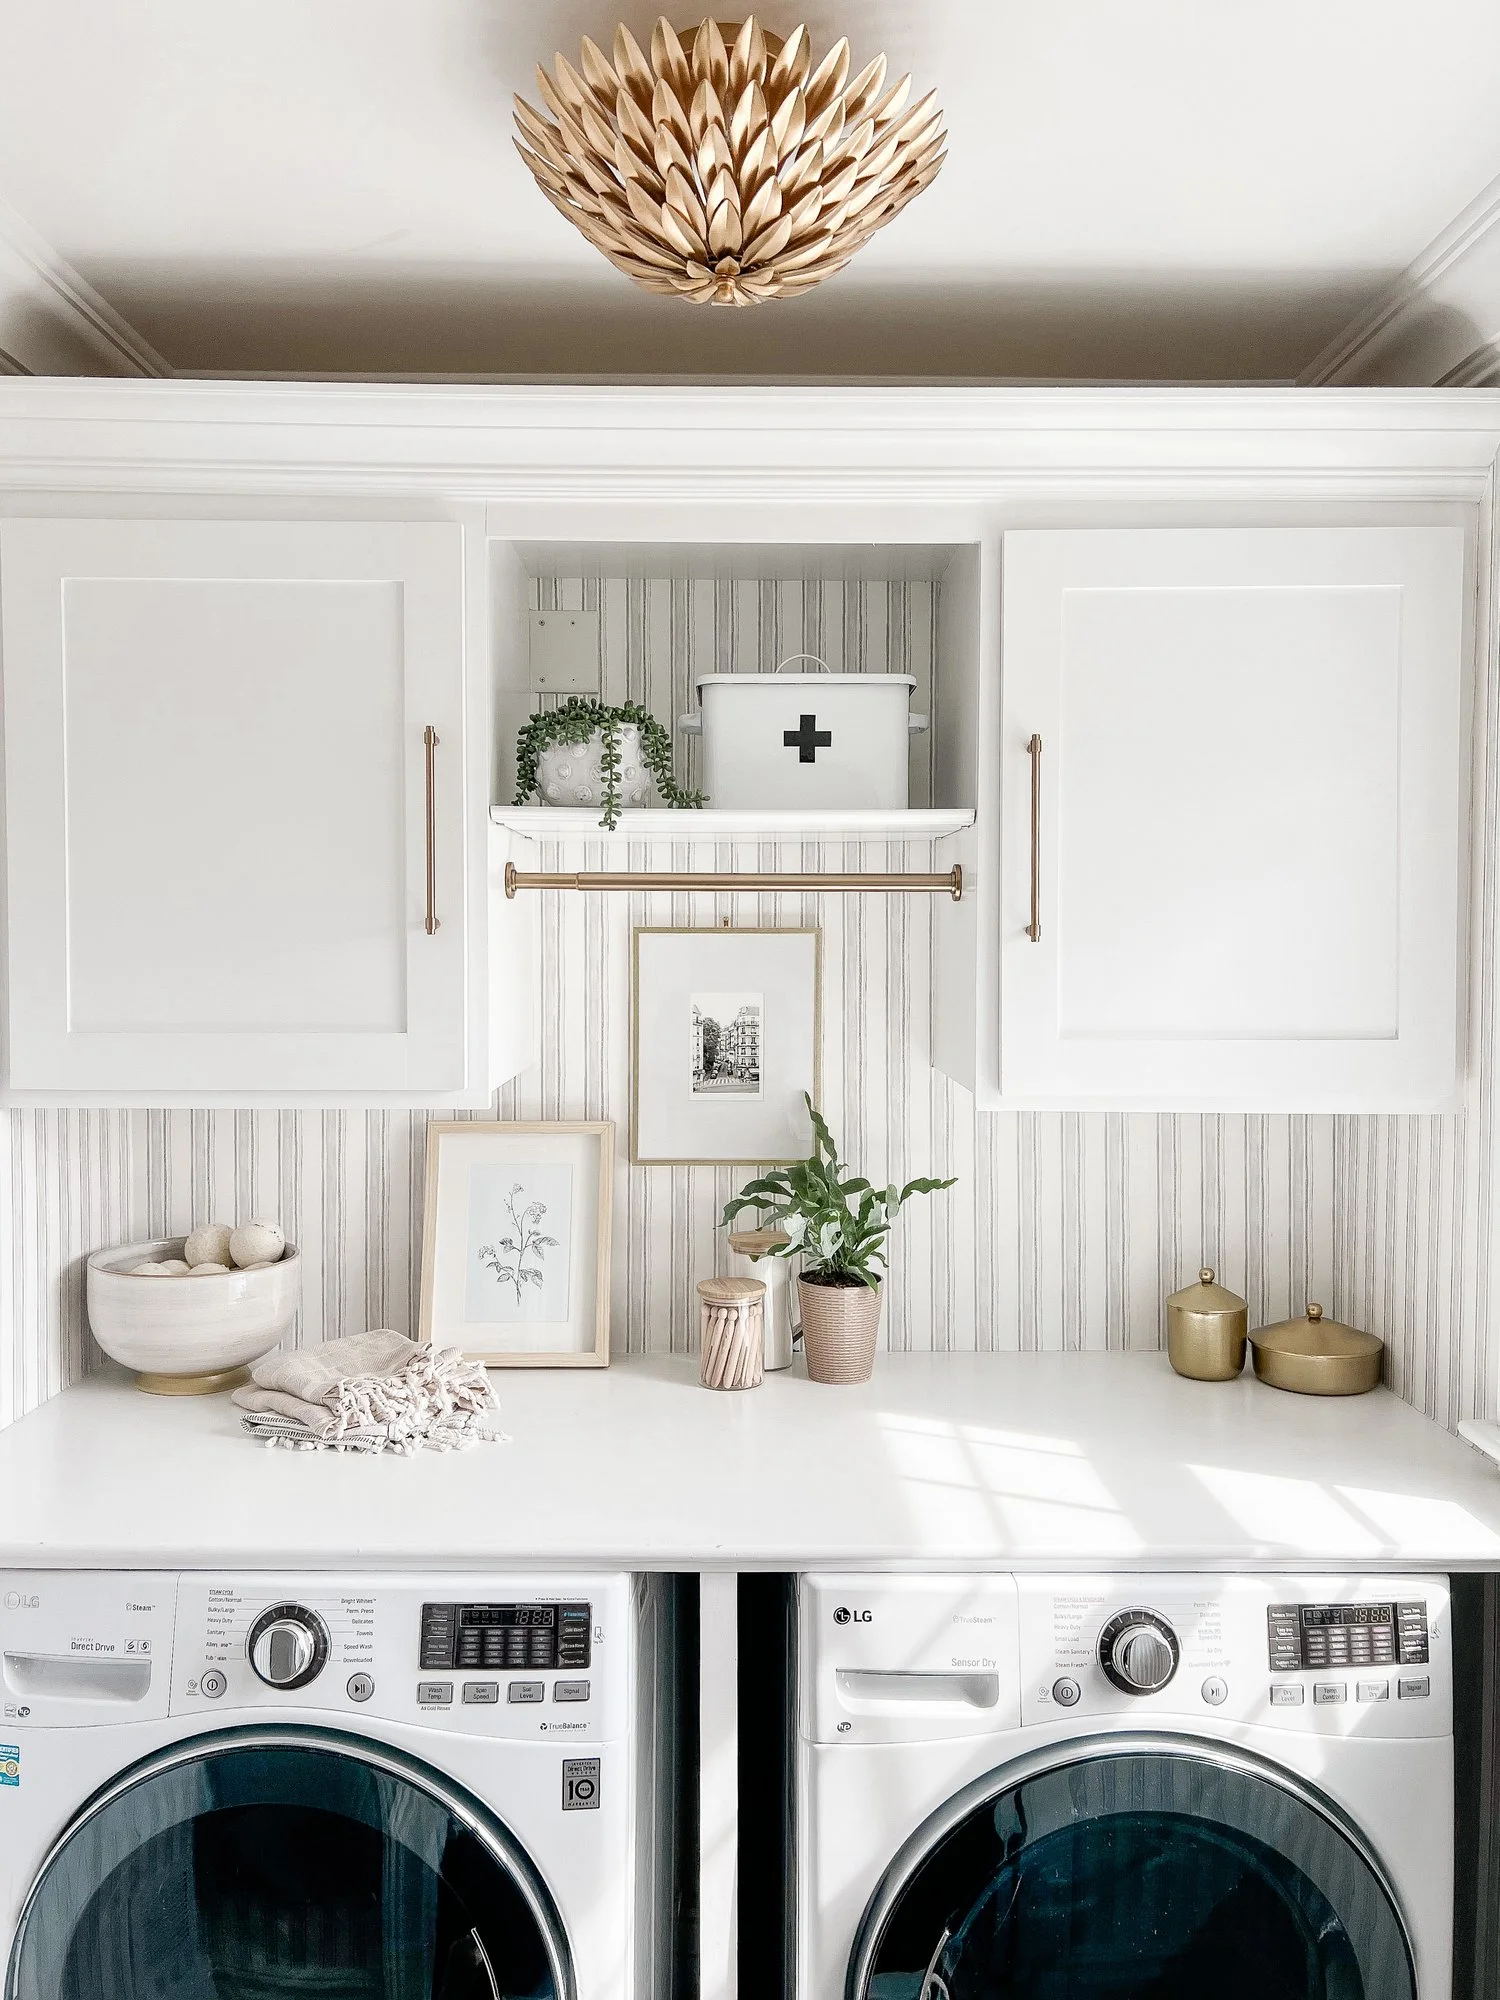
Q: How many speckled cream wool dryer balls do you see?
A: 6